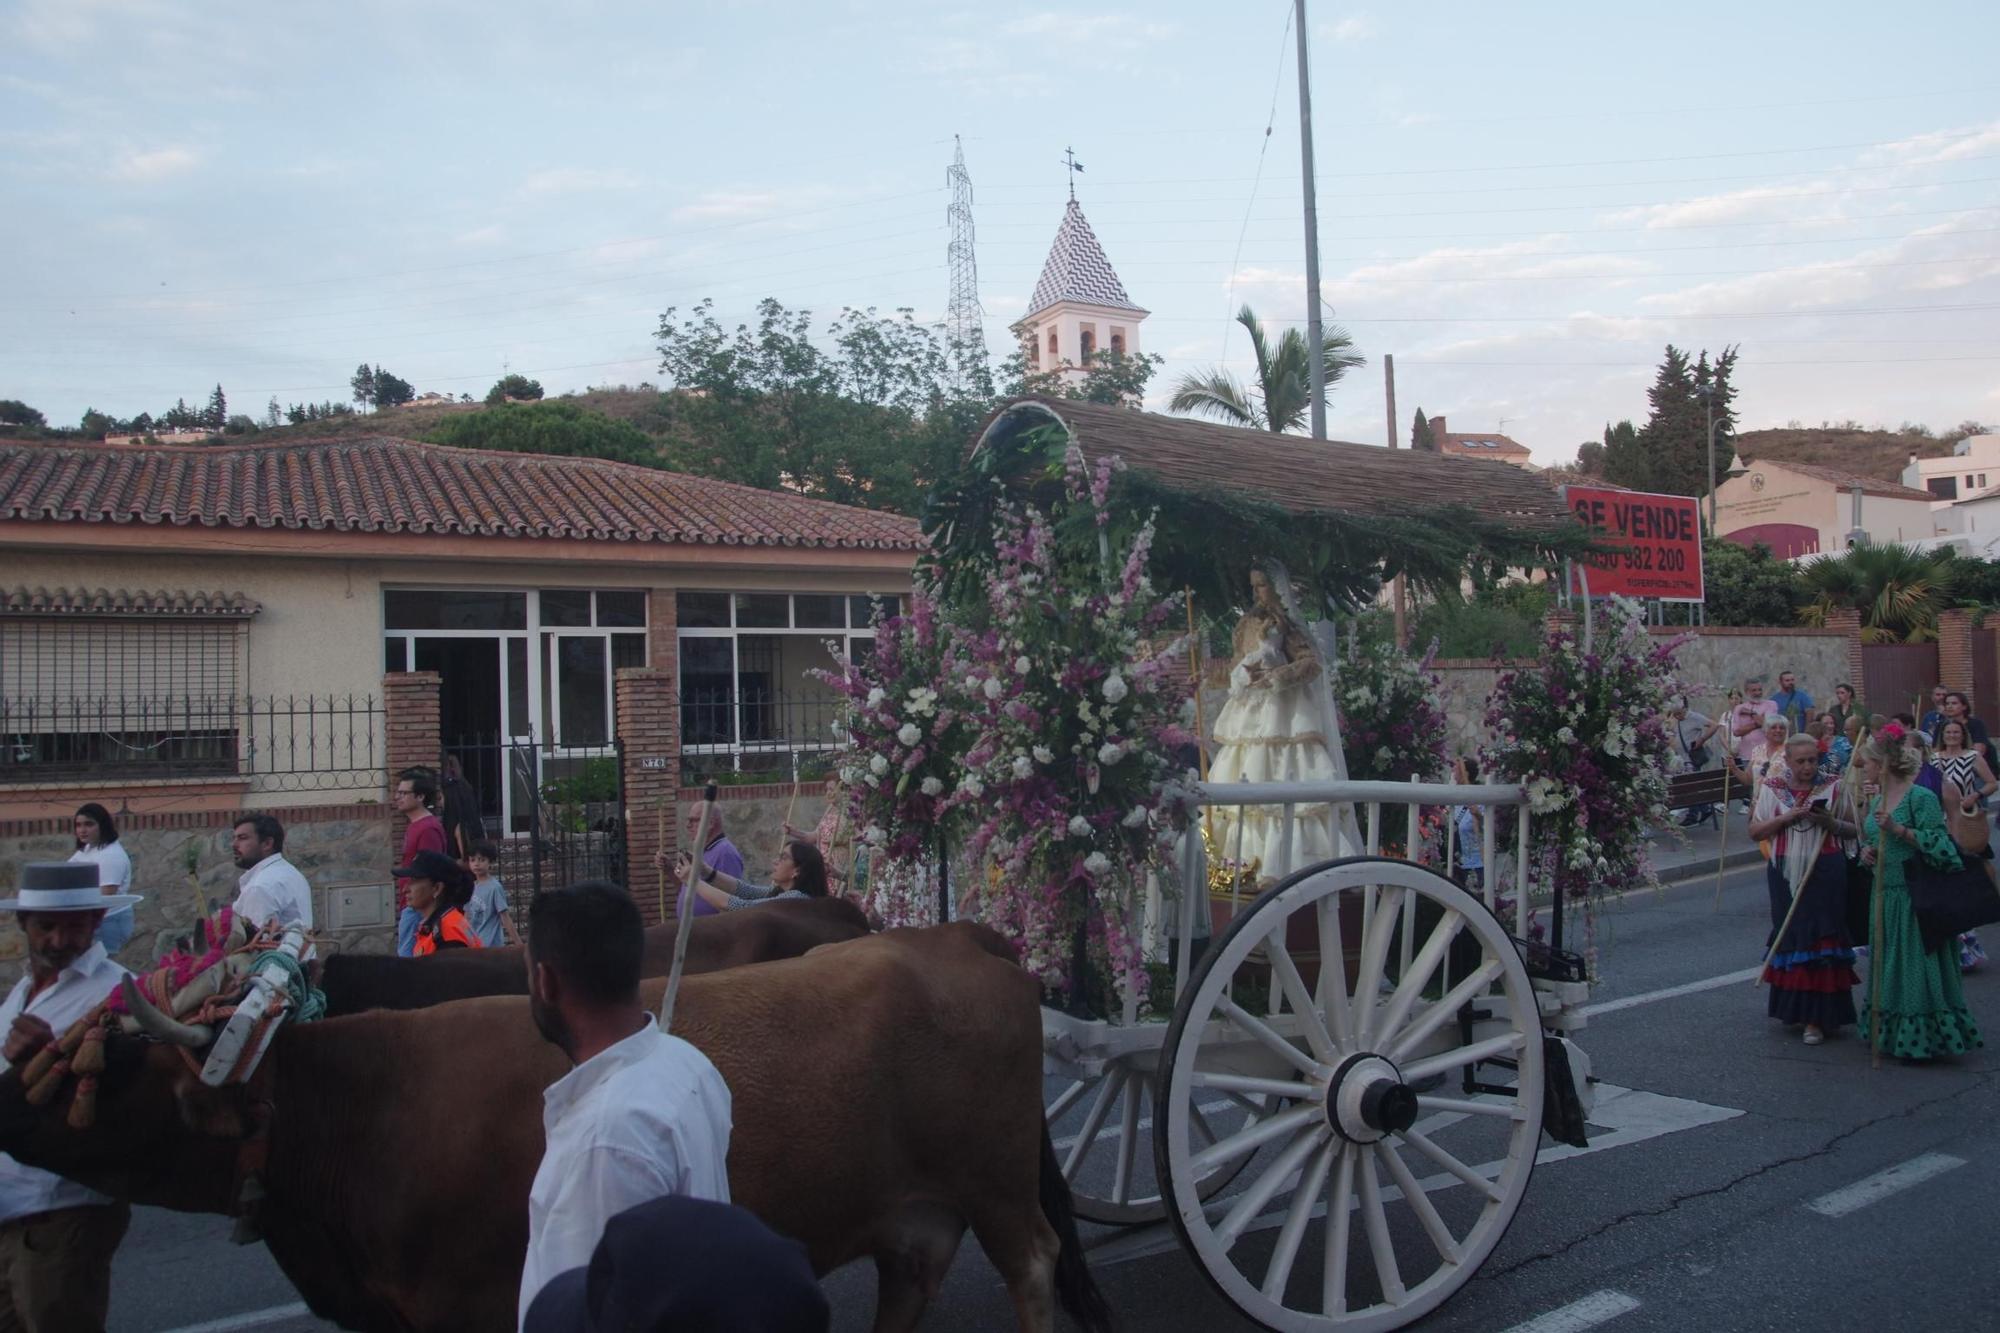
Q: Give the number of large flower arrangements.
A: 4